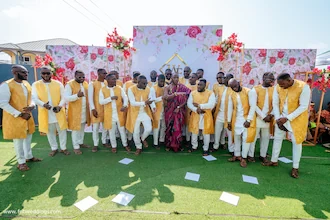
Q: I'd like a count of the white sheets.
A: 8